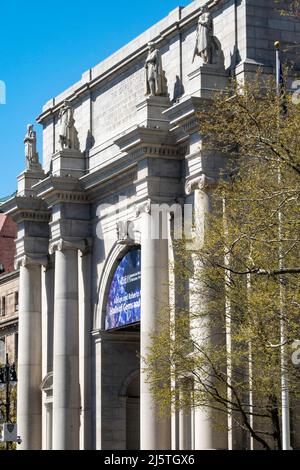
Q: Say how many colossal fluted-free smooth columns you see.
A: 4